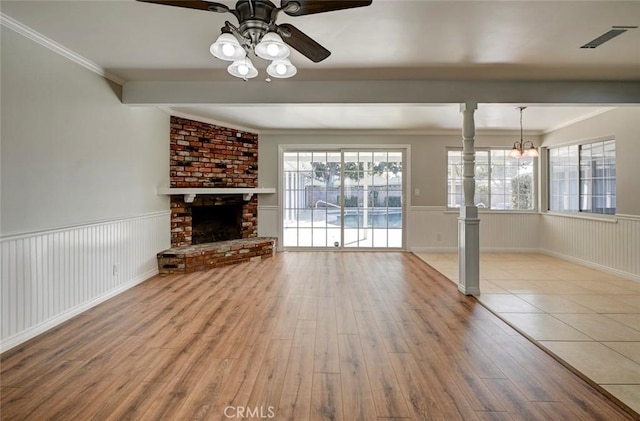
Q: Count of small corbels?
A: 2